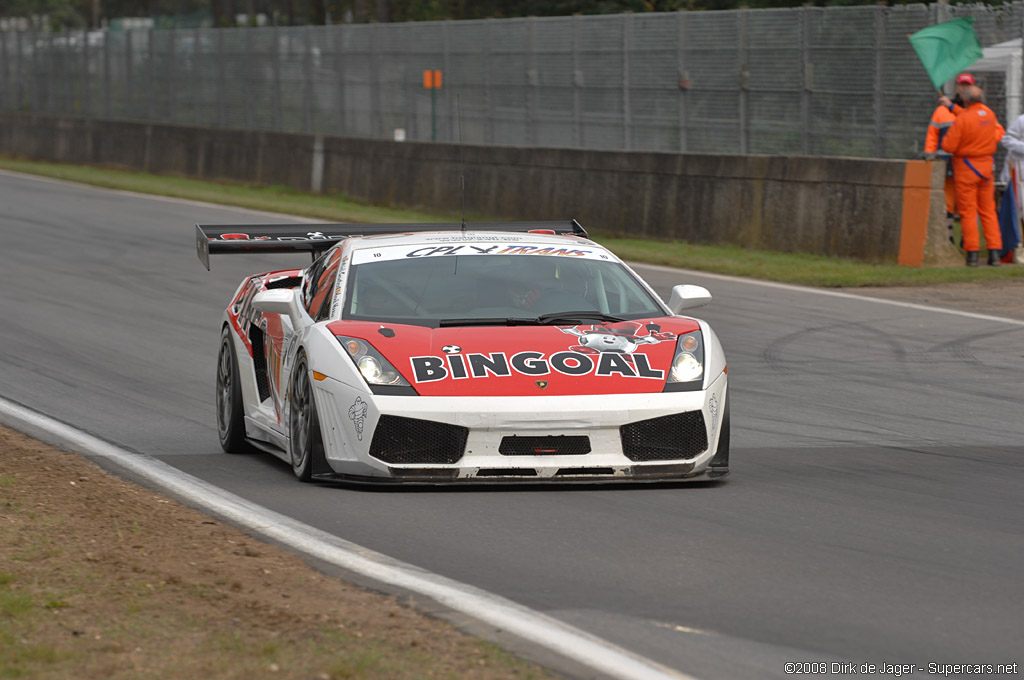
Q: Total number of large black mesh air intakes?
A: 2